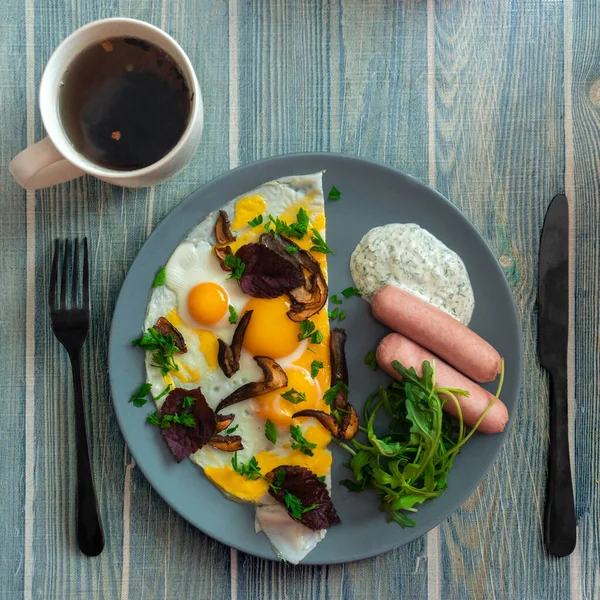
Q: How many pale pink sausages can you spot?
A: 2